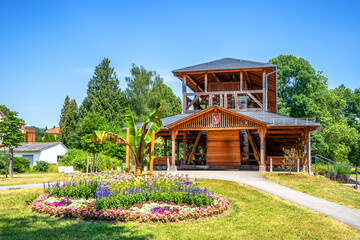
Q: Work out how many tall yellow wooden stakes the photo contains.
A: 2